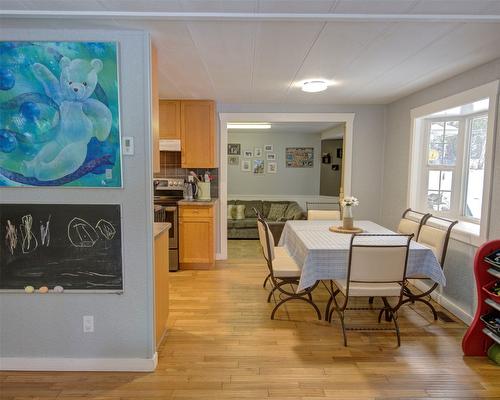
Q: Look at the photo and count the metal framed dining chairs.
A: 6